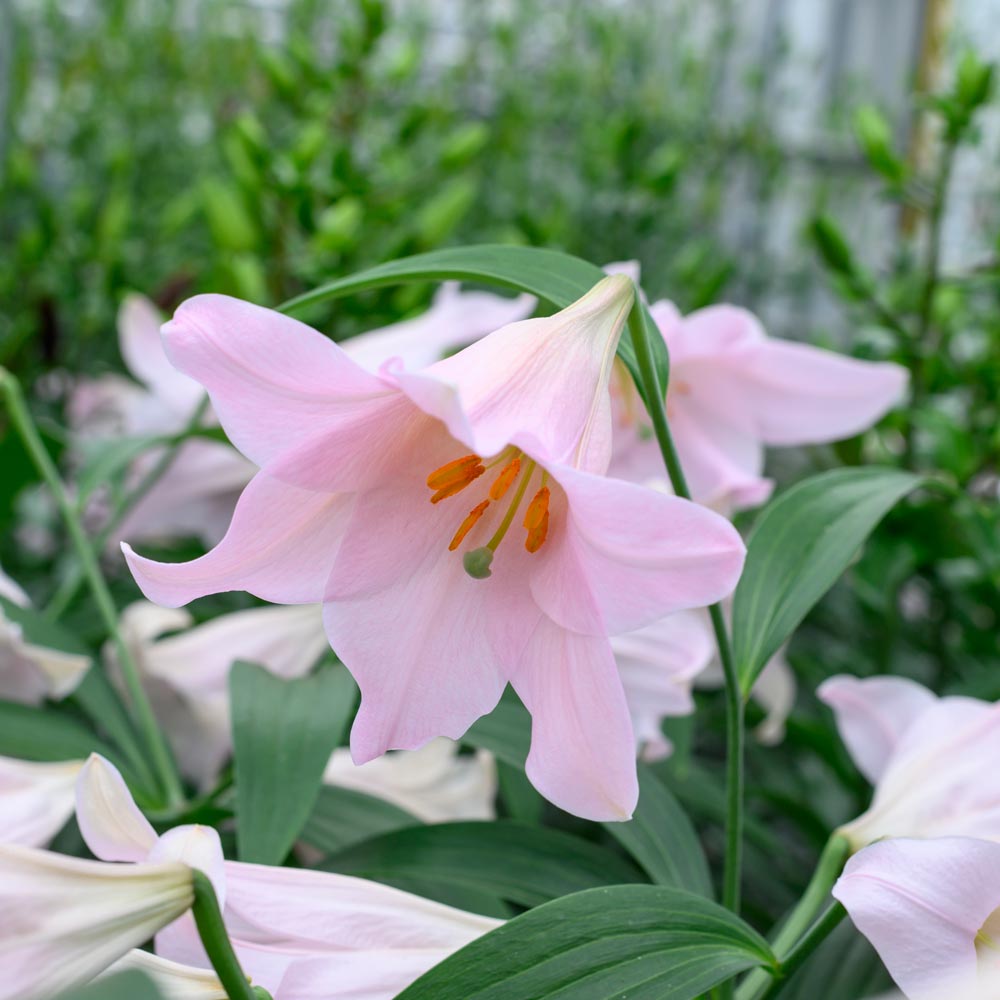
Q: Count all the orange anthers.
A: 6